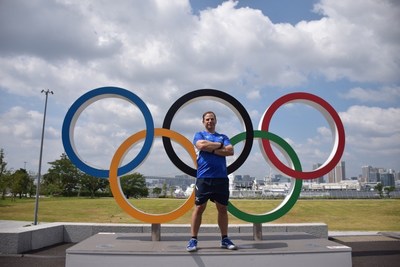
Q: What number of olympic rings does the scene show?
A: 5